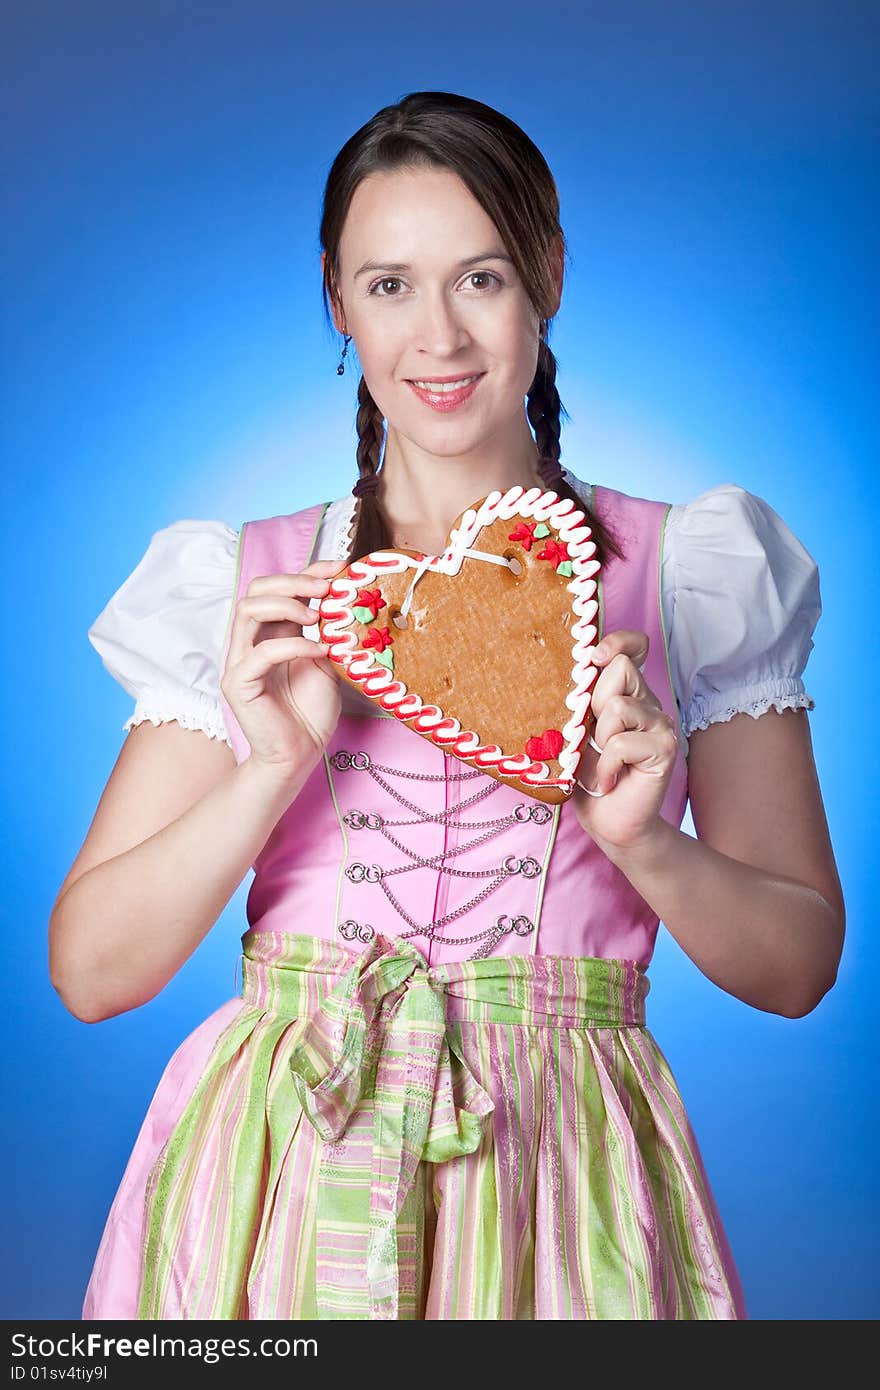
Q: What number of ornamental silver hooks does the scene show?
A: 7